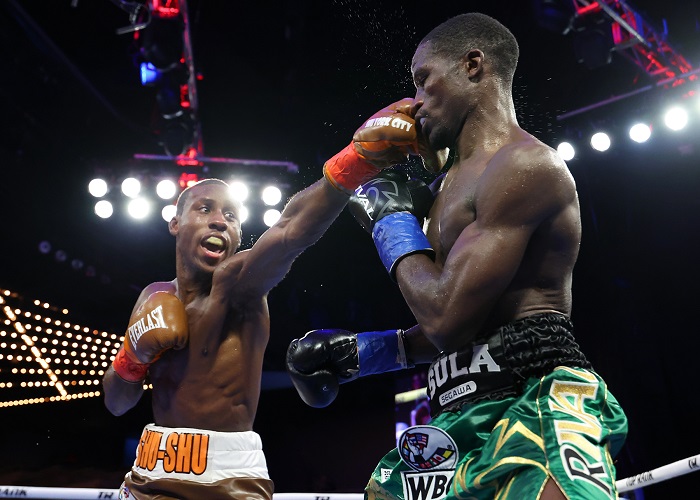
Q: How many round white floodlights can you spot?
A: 14